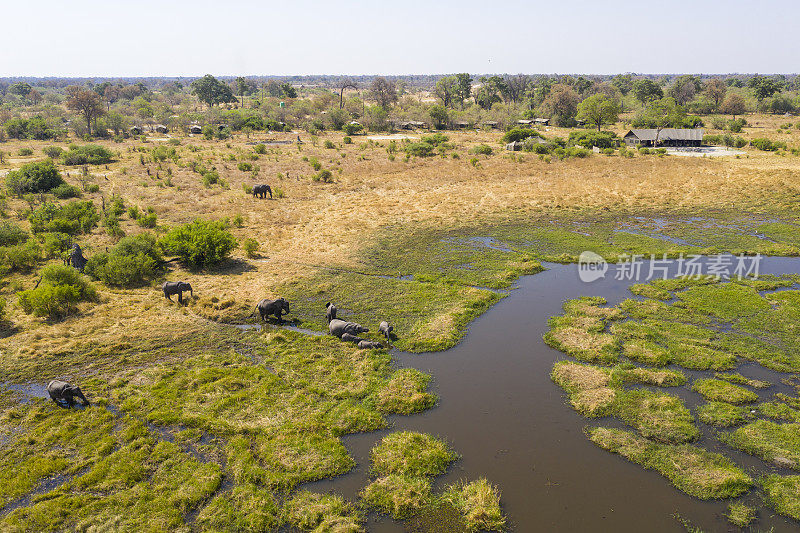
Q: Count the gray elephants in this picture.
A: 9